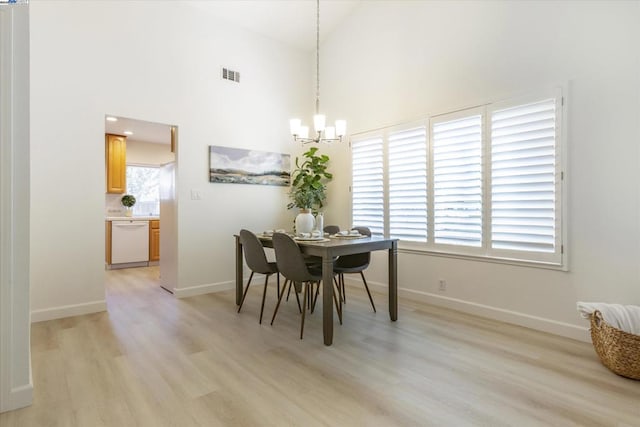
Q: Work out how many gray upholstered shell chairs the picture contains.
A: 4